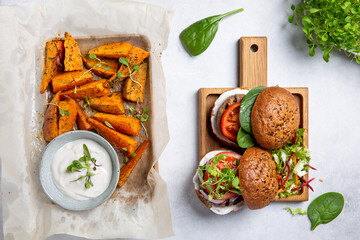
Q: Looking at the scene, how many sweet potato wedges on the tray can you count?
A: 15